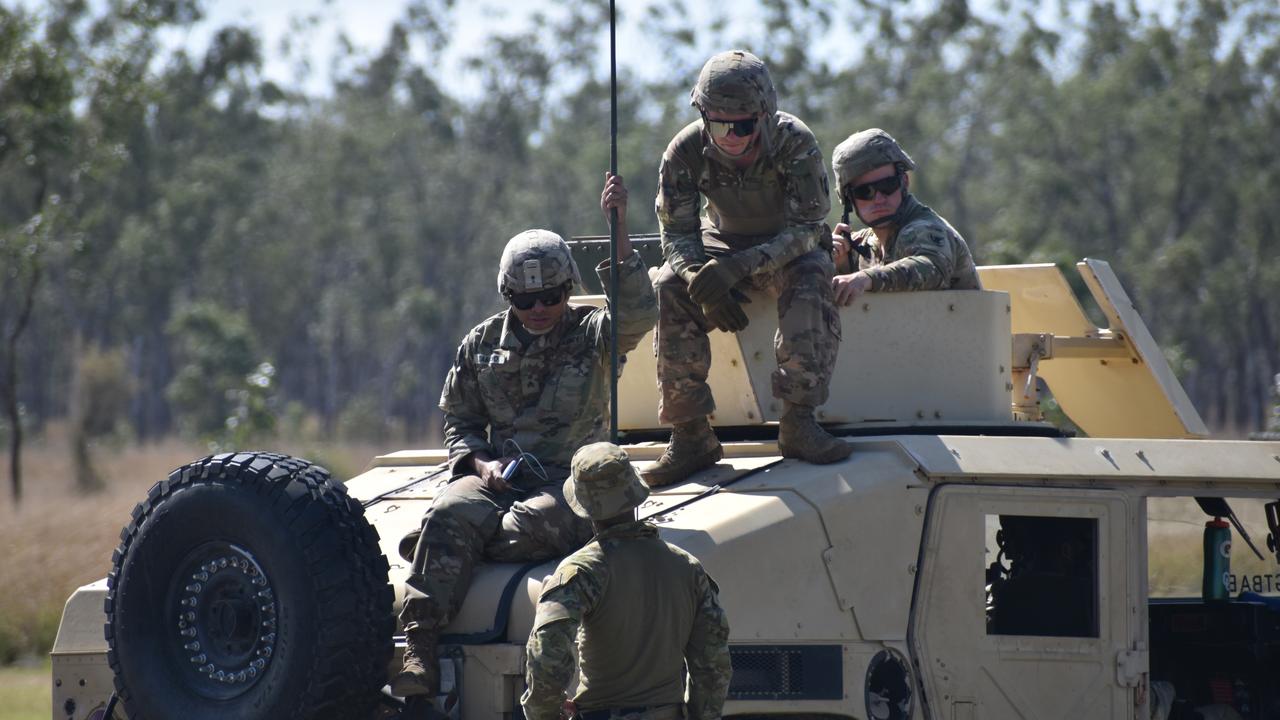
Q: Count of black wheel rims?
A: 1